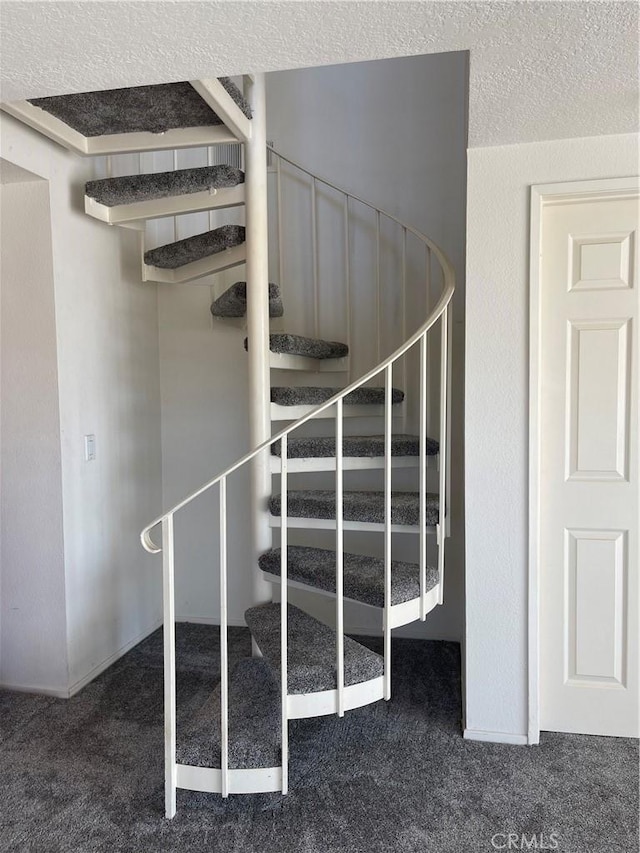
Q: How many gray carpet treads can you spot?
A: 11